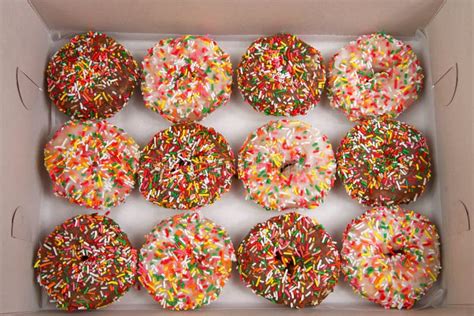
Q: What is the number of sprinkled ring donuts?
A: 12